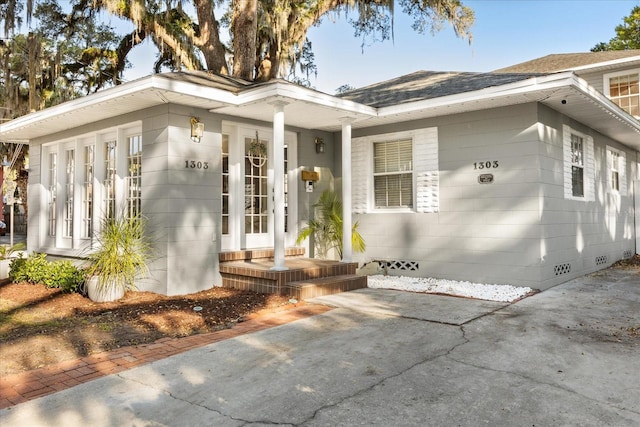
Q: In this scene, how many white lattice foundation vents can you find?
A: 4